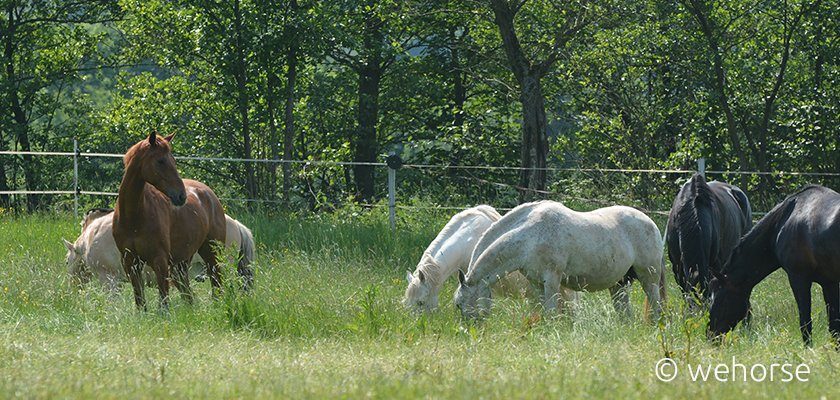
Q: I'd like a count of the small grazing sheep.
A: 0